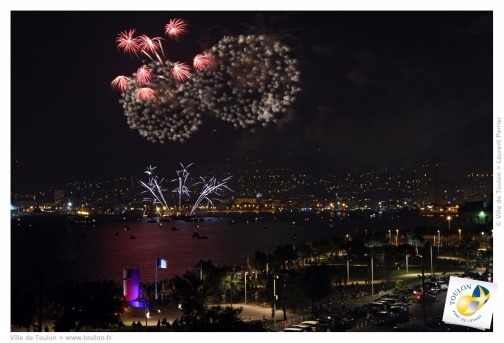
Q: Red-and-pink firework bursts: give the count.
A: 8